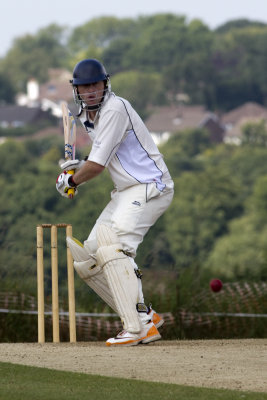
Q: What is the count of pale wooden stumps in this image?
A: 3